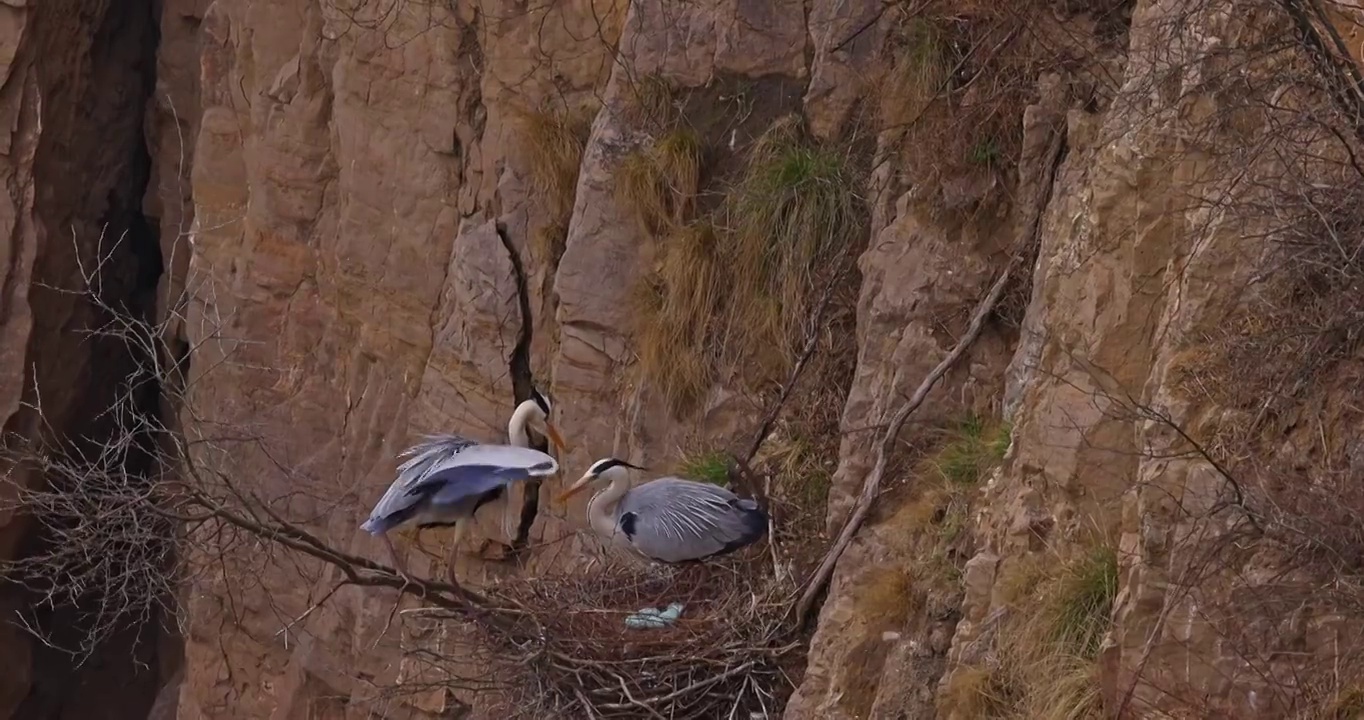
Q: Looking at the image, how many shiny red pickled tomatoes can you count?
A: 0